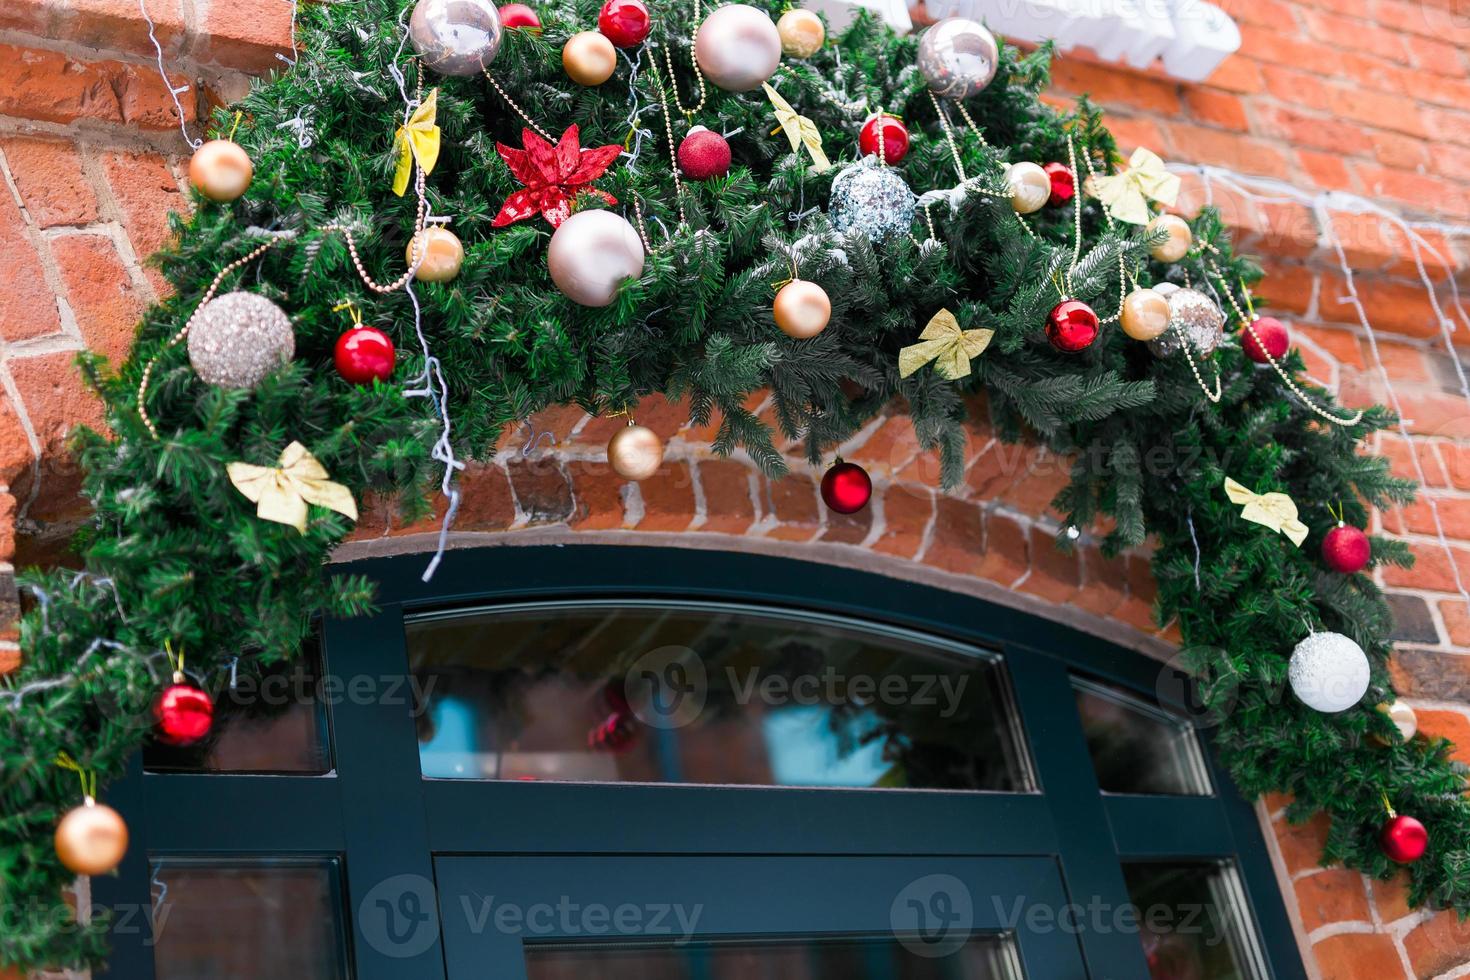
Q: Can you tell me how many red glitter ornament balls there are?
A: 3